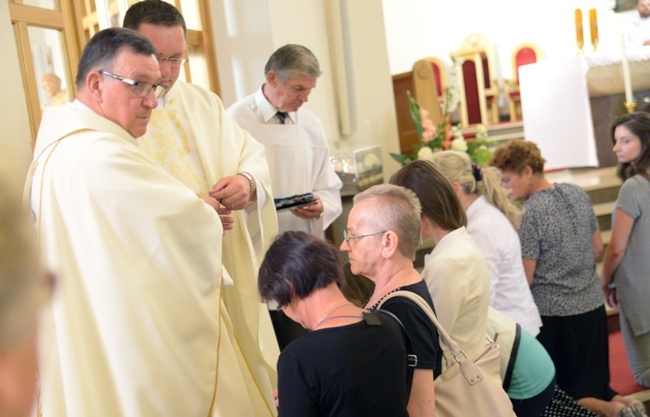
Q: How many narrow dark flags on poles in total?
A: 0